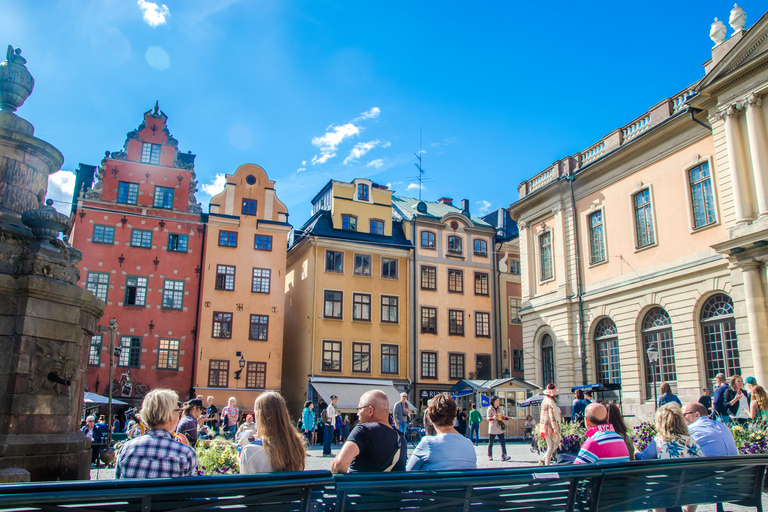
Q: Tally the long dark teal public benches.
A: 3